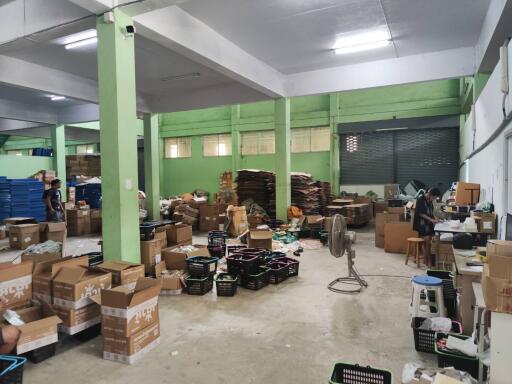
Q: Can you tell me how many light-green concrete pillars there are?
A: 4